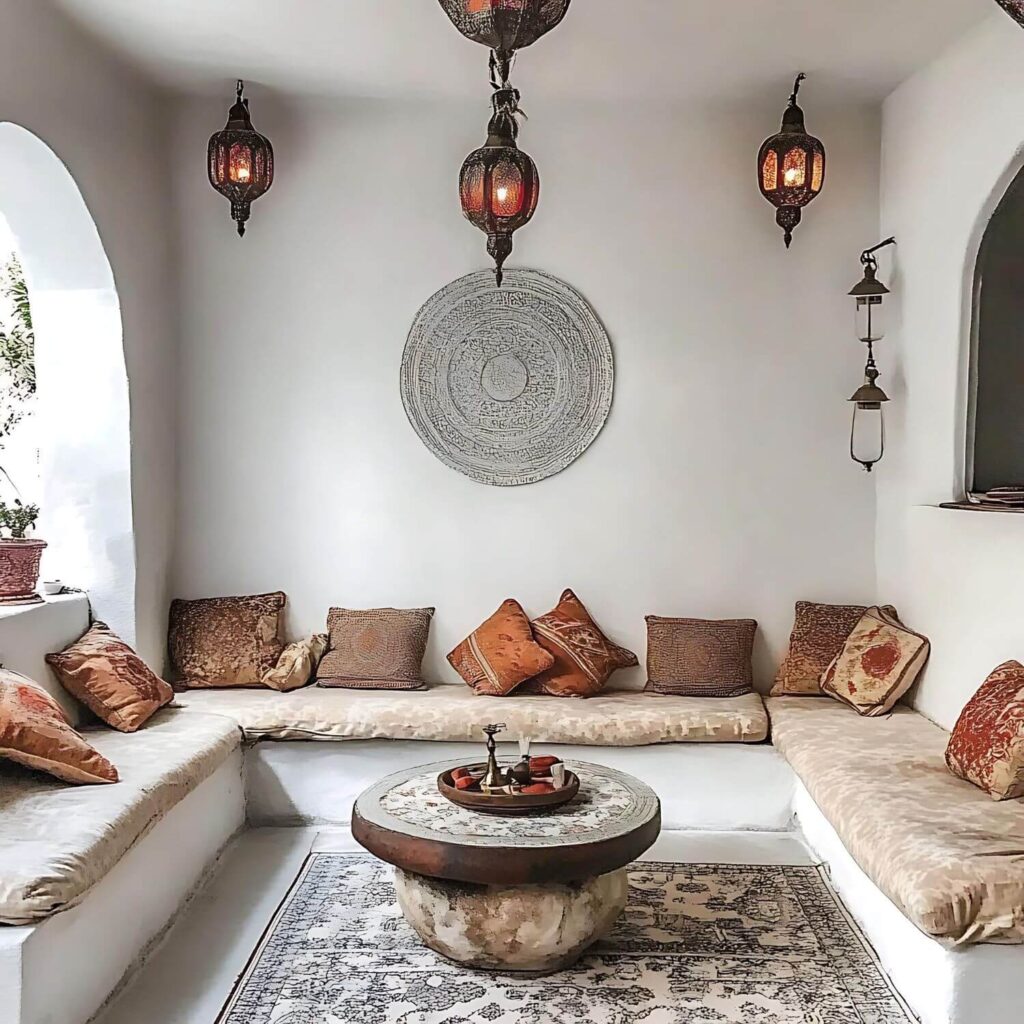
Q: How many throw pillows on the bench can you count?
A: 11